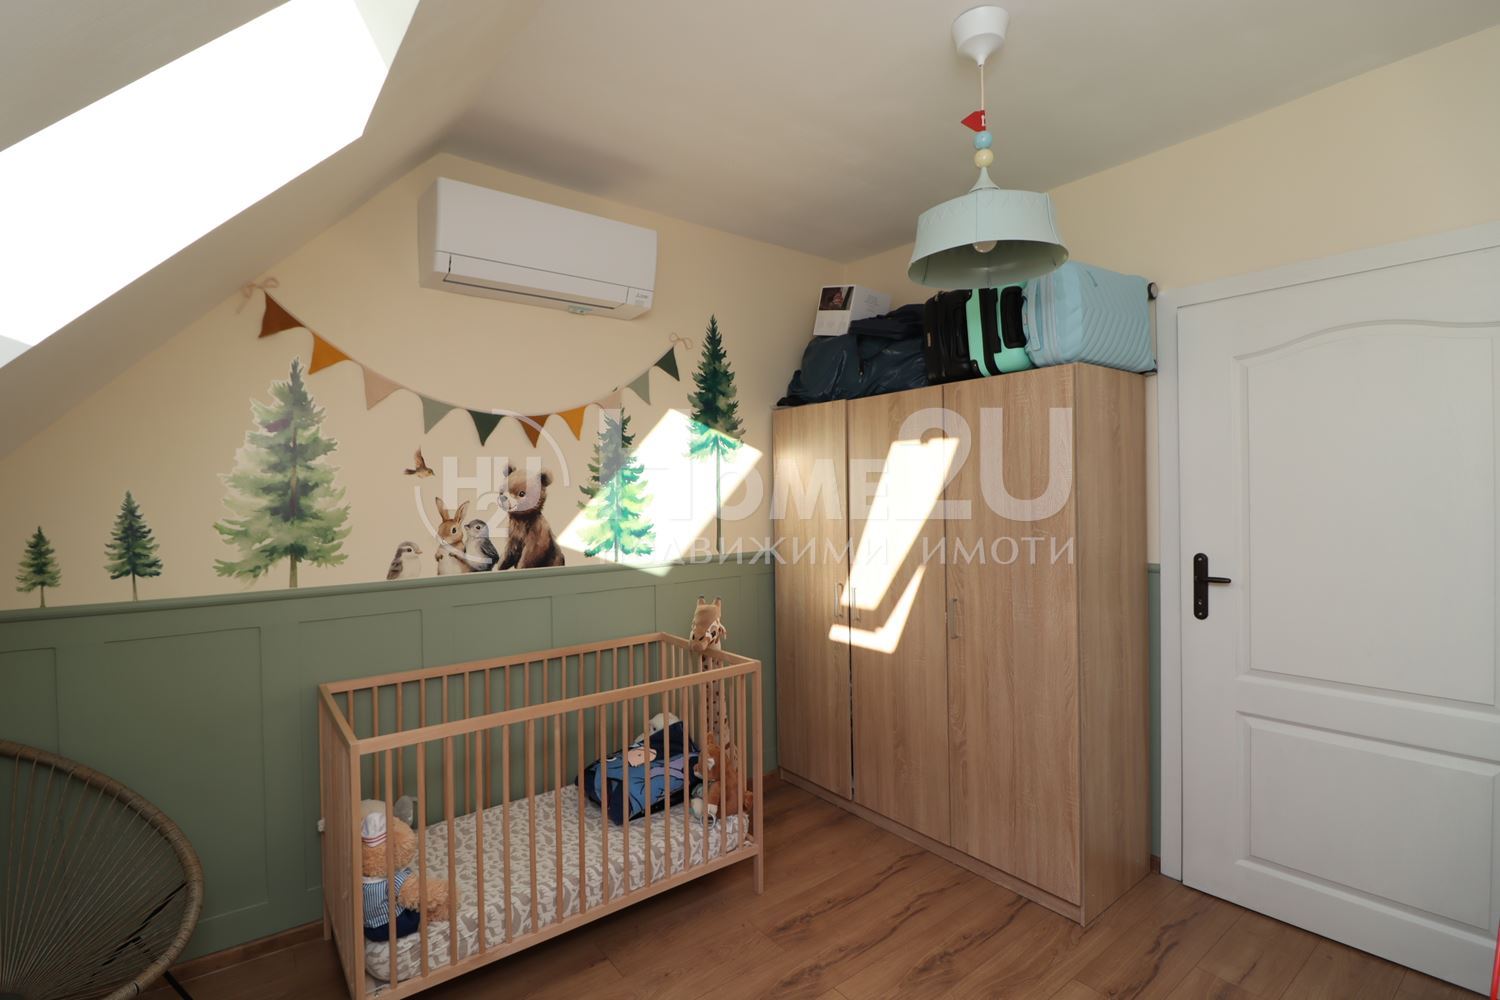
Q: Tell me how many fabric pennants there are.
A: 10